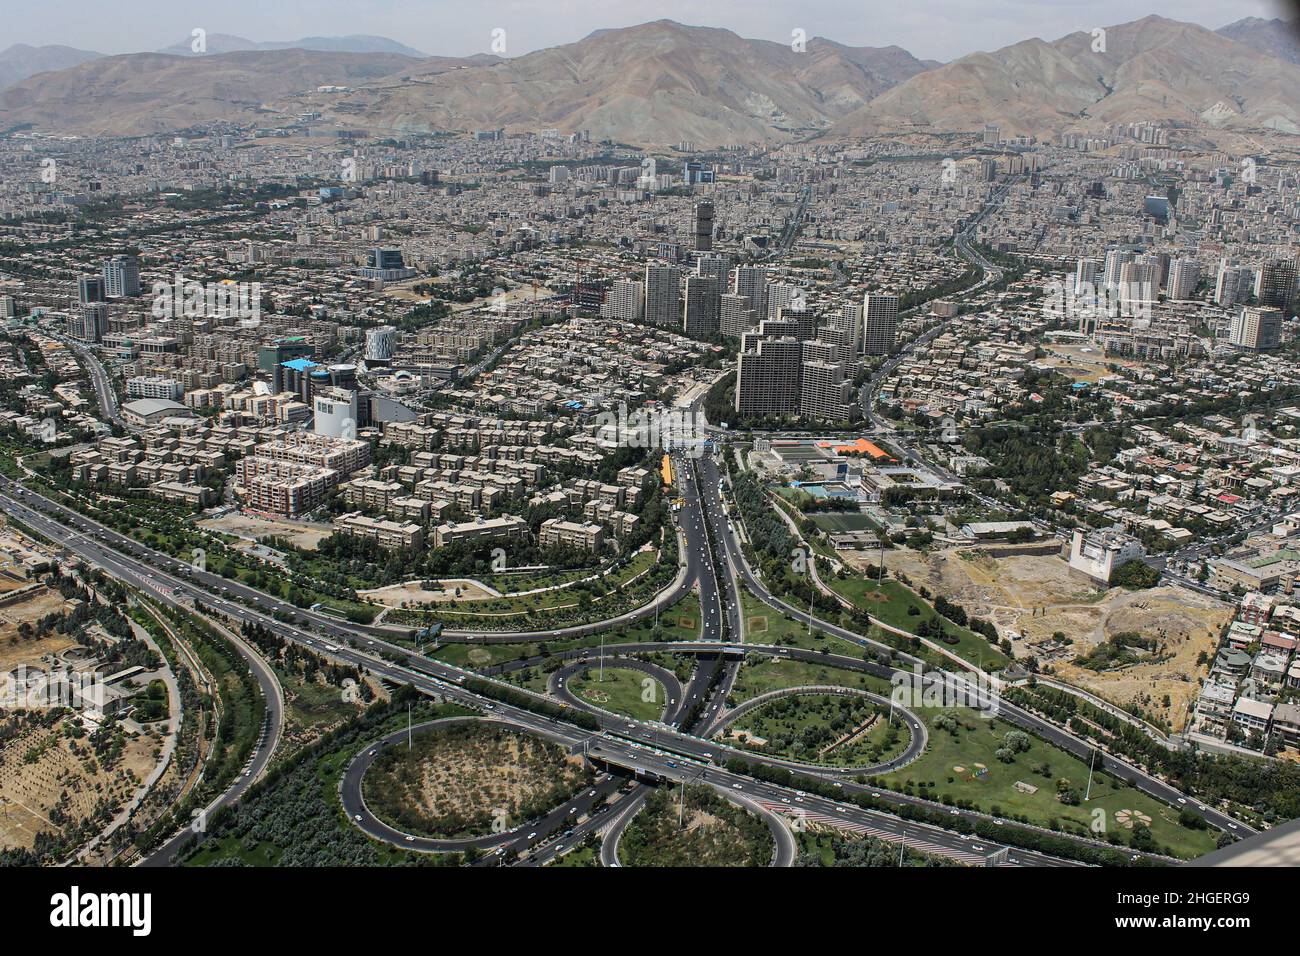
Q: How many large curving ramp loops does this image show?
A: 4